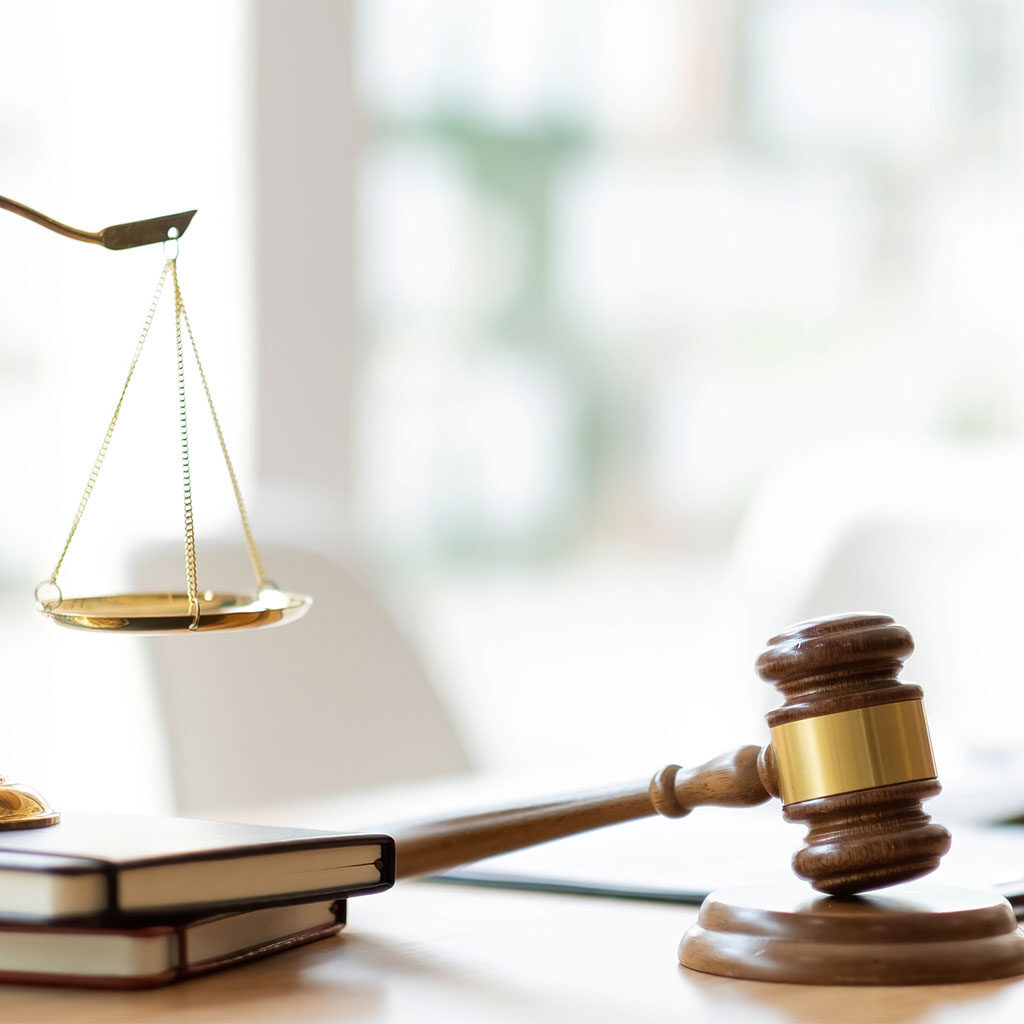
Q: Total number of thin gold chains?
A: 3